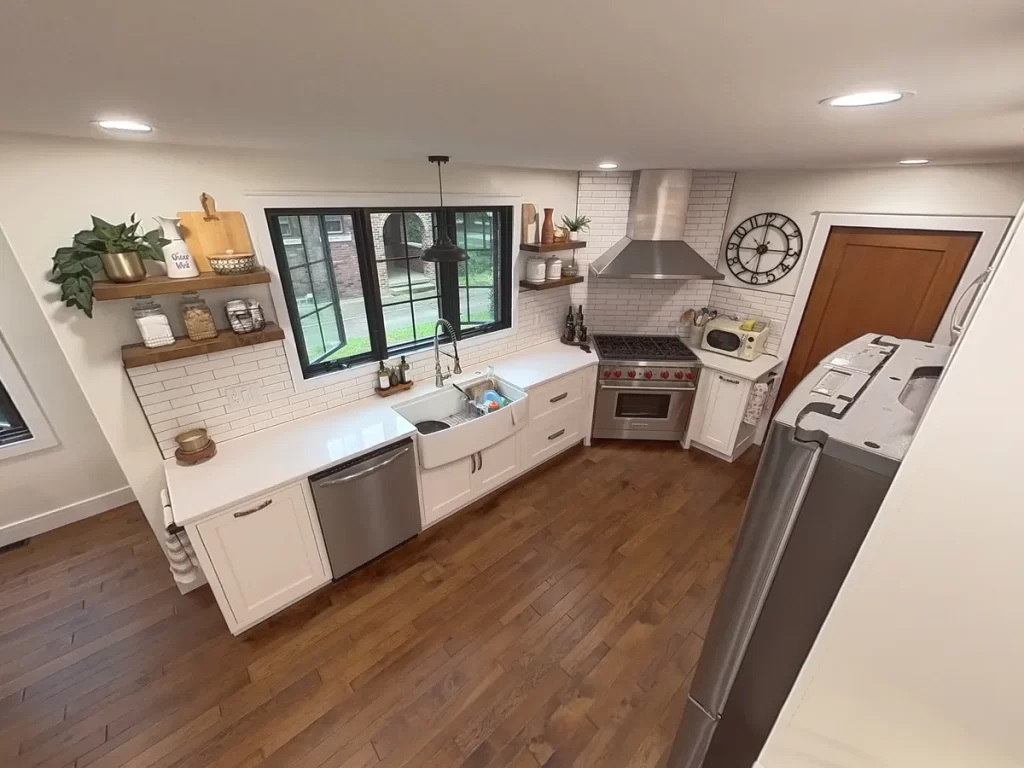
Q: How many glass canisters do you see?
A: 2